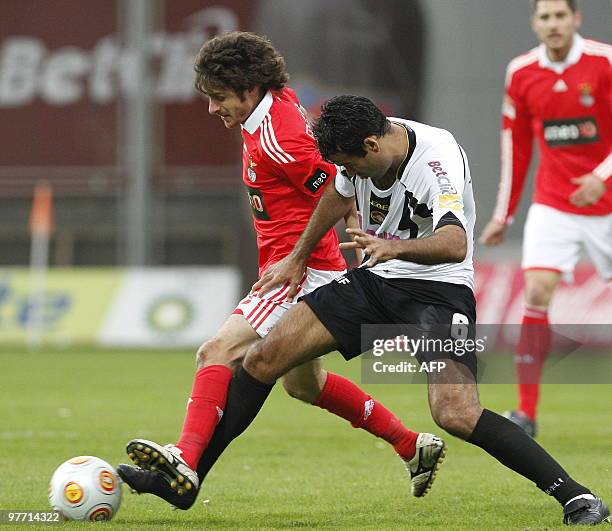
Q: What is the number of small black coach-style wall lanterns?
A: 0